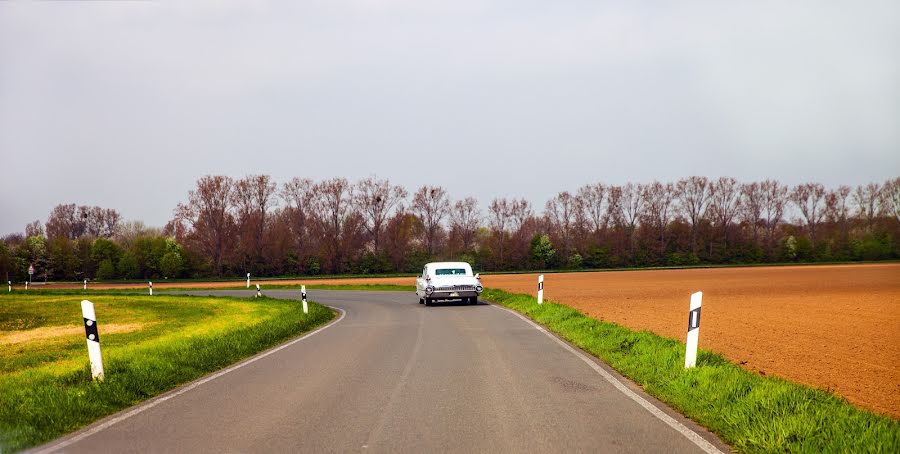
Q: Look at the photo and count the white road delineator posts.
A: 10